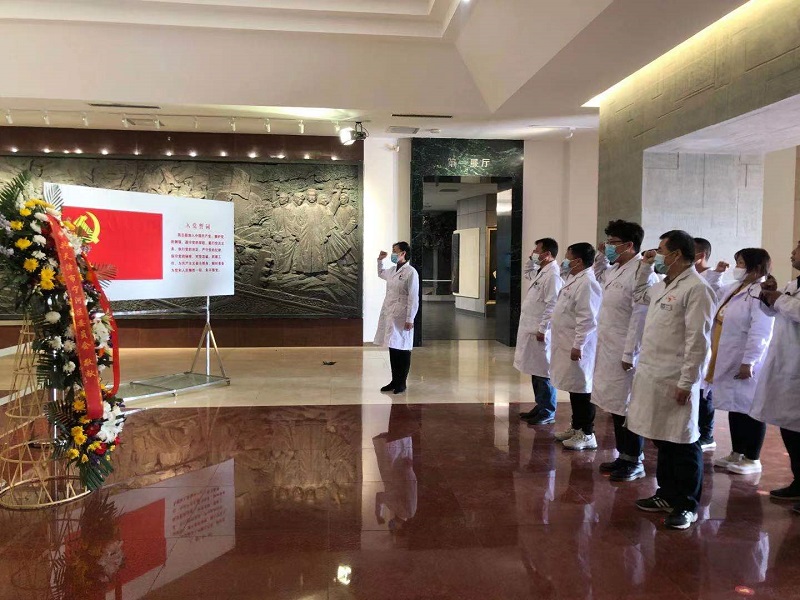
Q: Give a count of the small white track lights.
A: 10